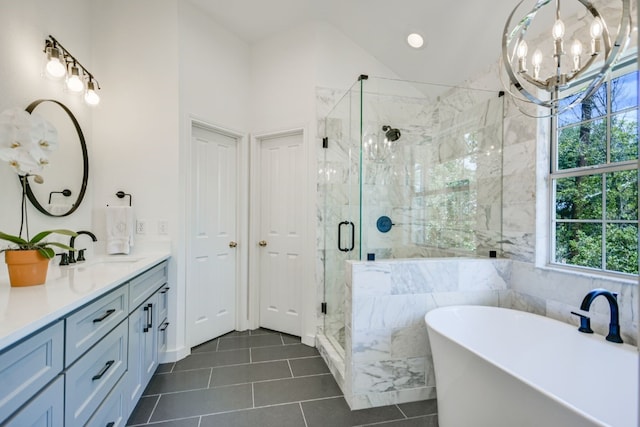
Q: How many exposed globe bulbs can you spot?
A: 3